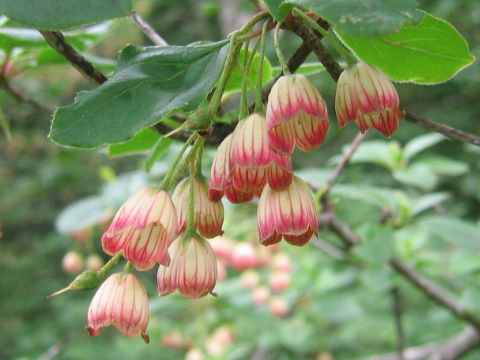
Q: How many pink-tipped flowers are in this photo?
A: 9